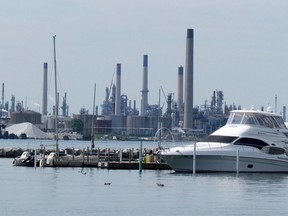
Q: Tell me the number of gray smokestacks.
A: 5